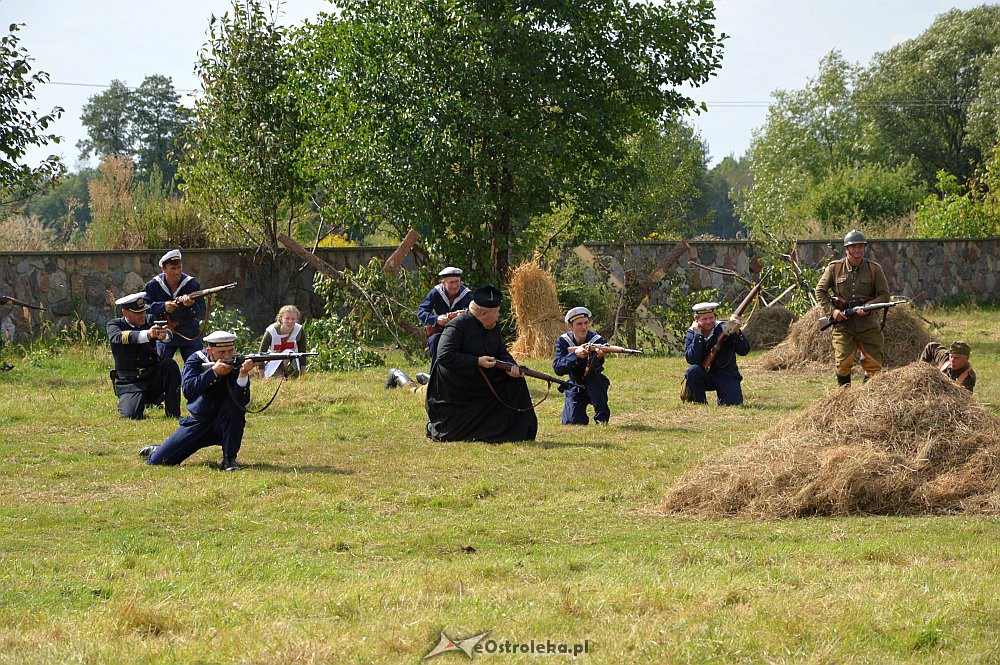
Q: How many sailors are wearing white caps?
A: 6